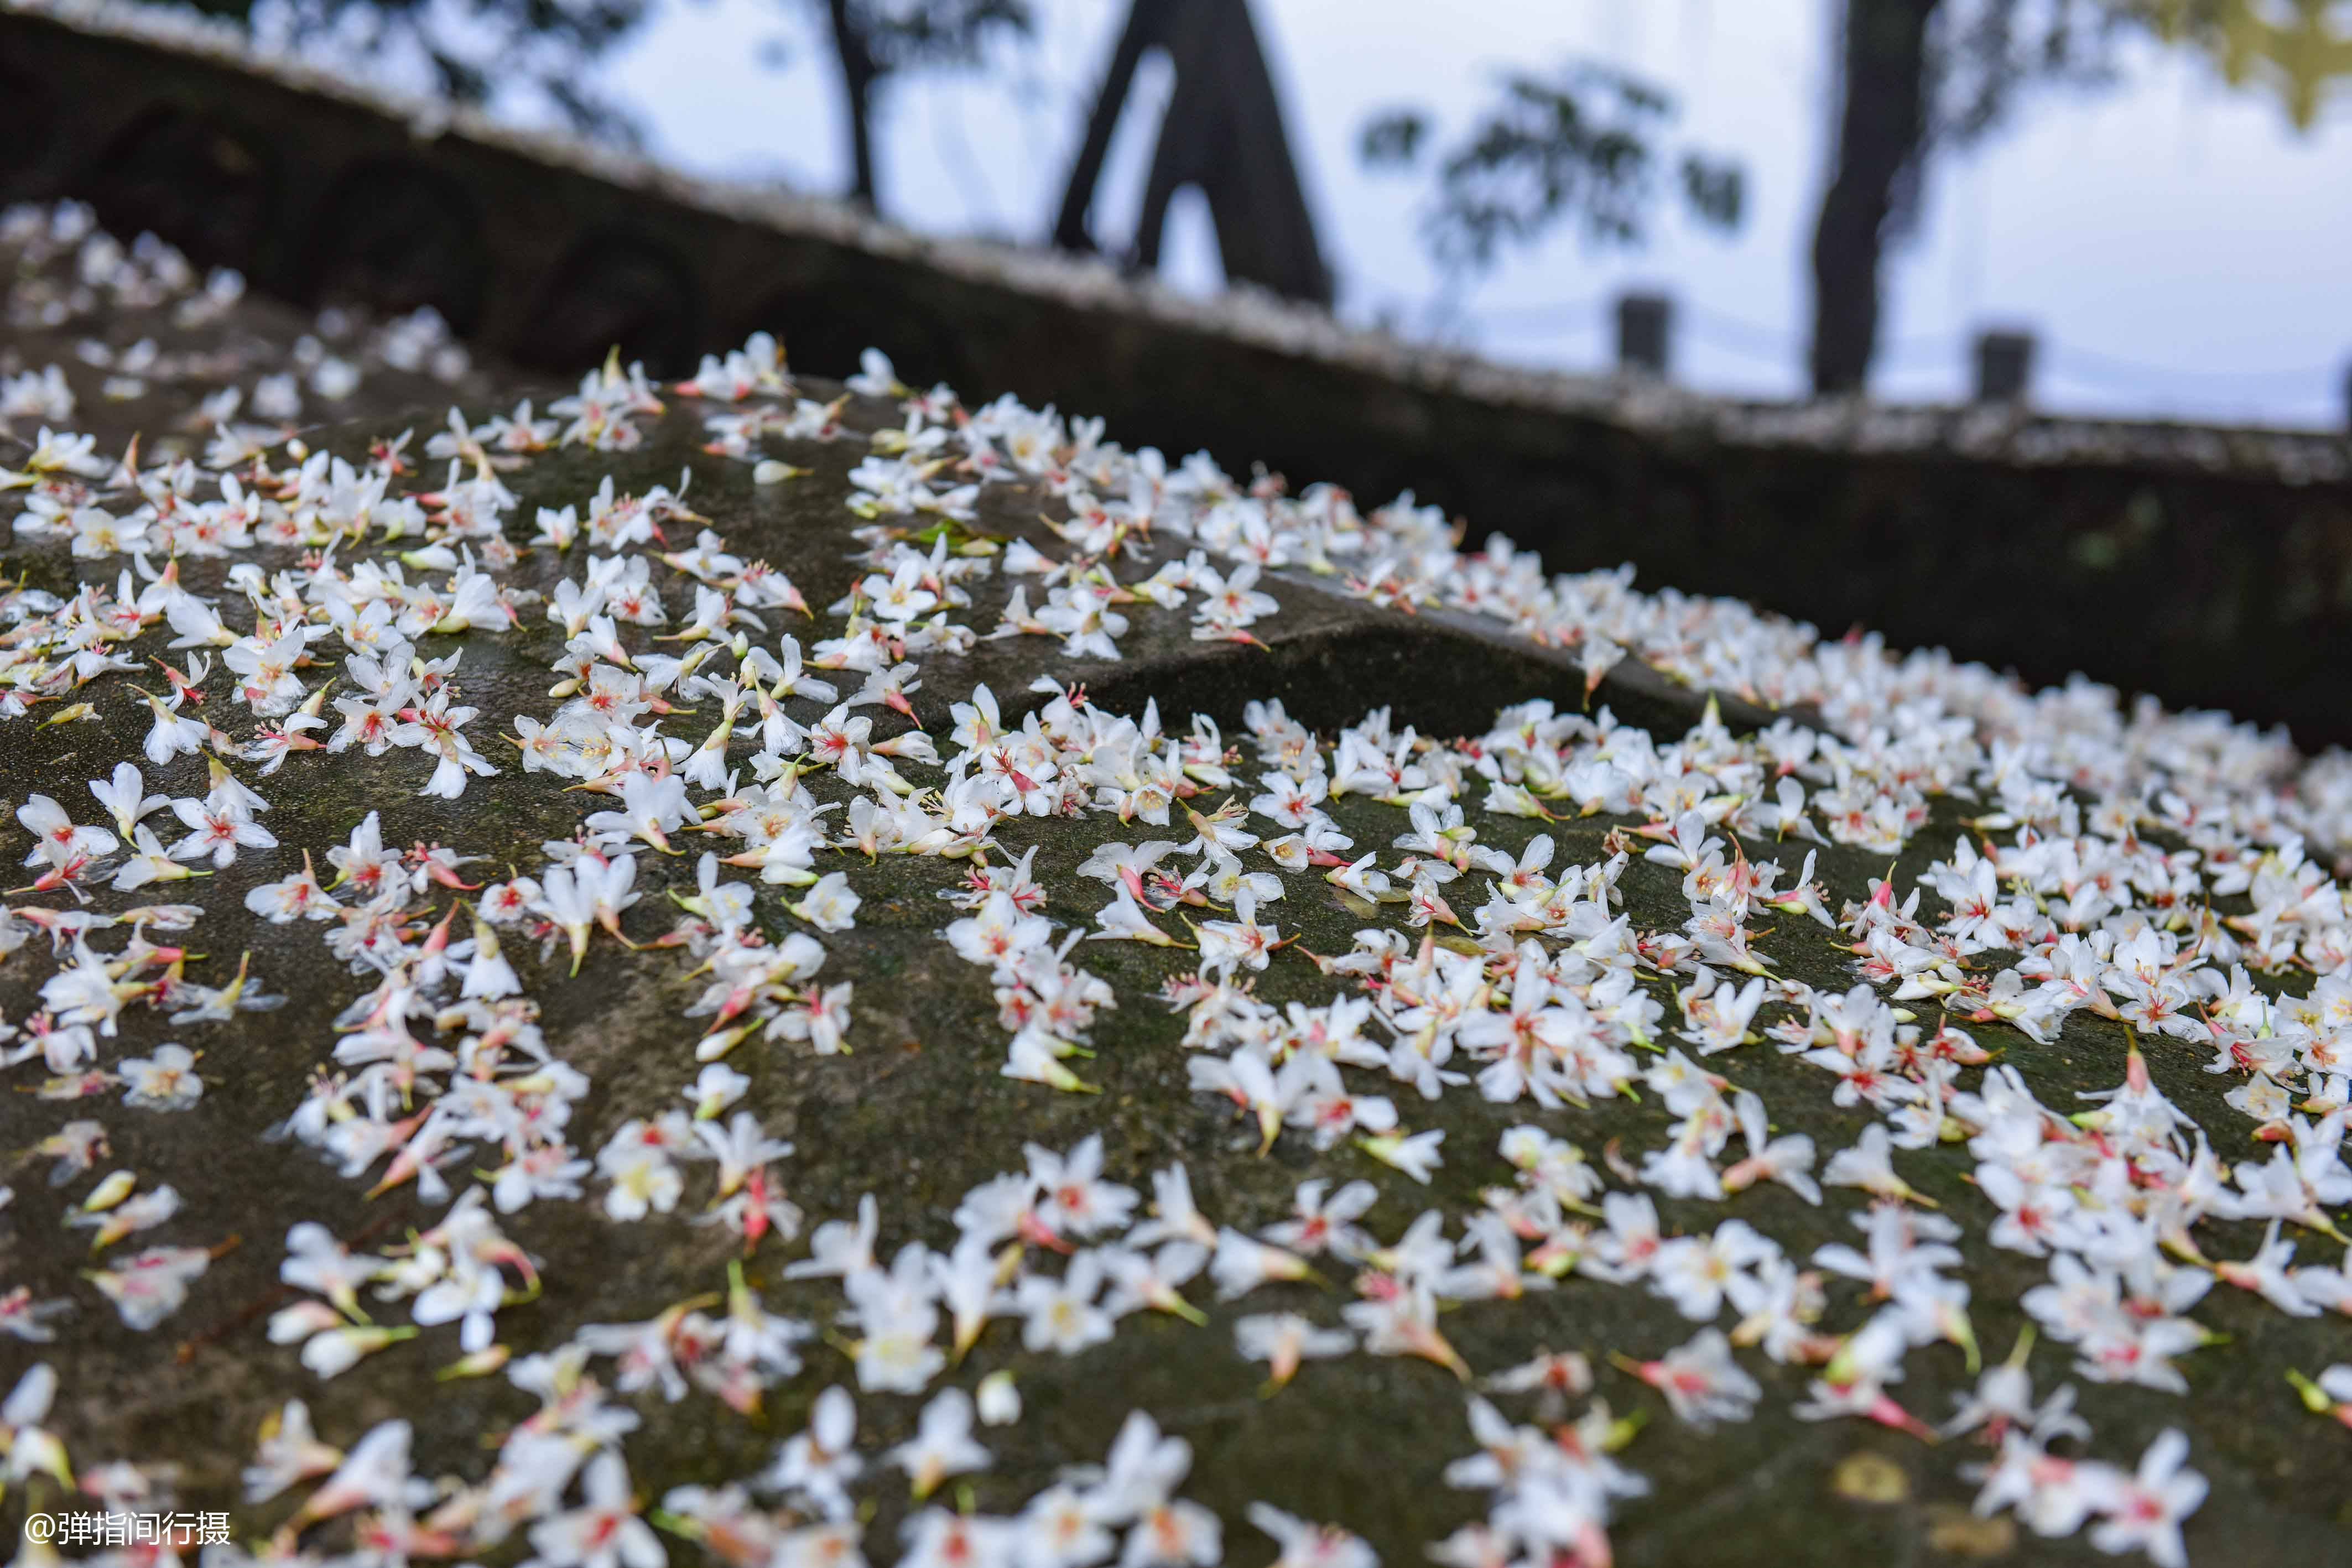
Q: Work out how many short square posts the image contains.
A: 2